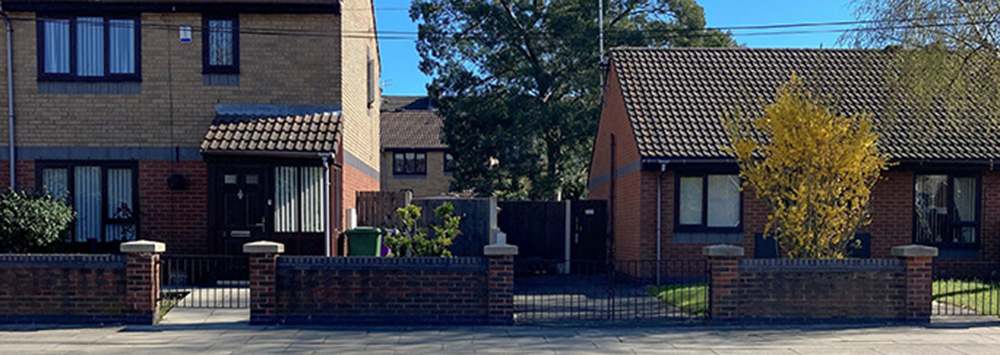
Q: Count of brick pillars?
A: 5